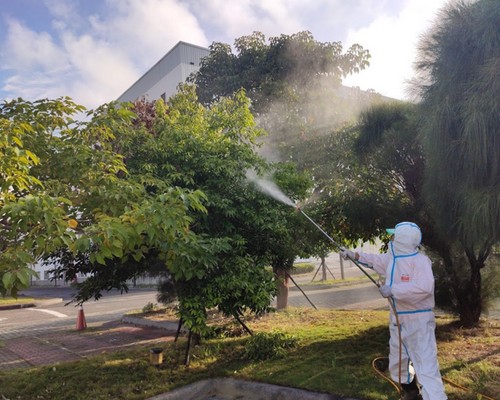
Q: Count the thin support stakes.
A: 6